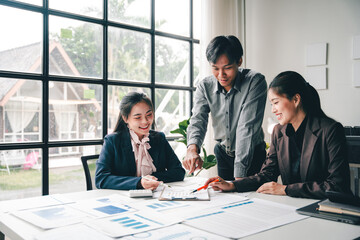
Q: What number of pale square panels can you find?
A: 4